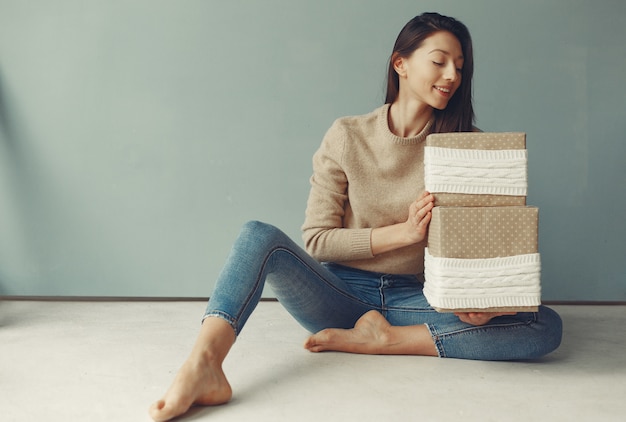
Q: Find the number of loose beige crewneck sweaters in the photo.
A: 1